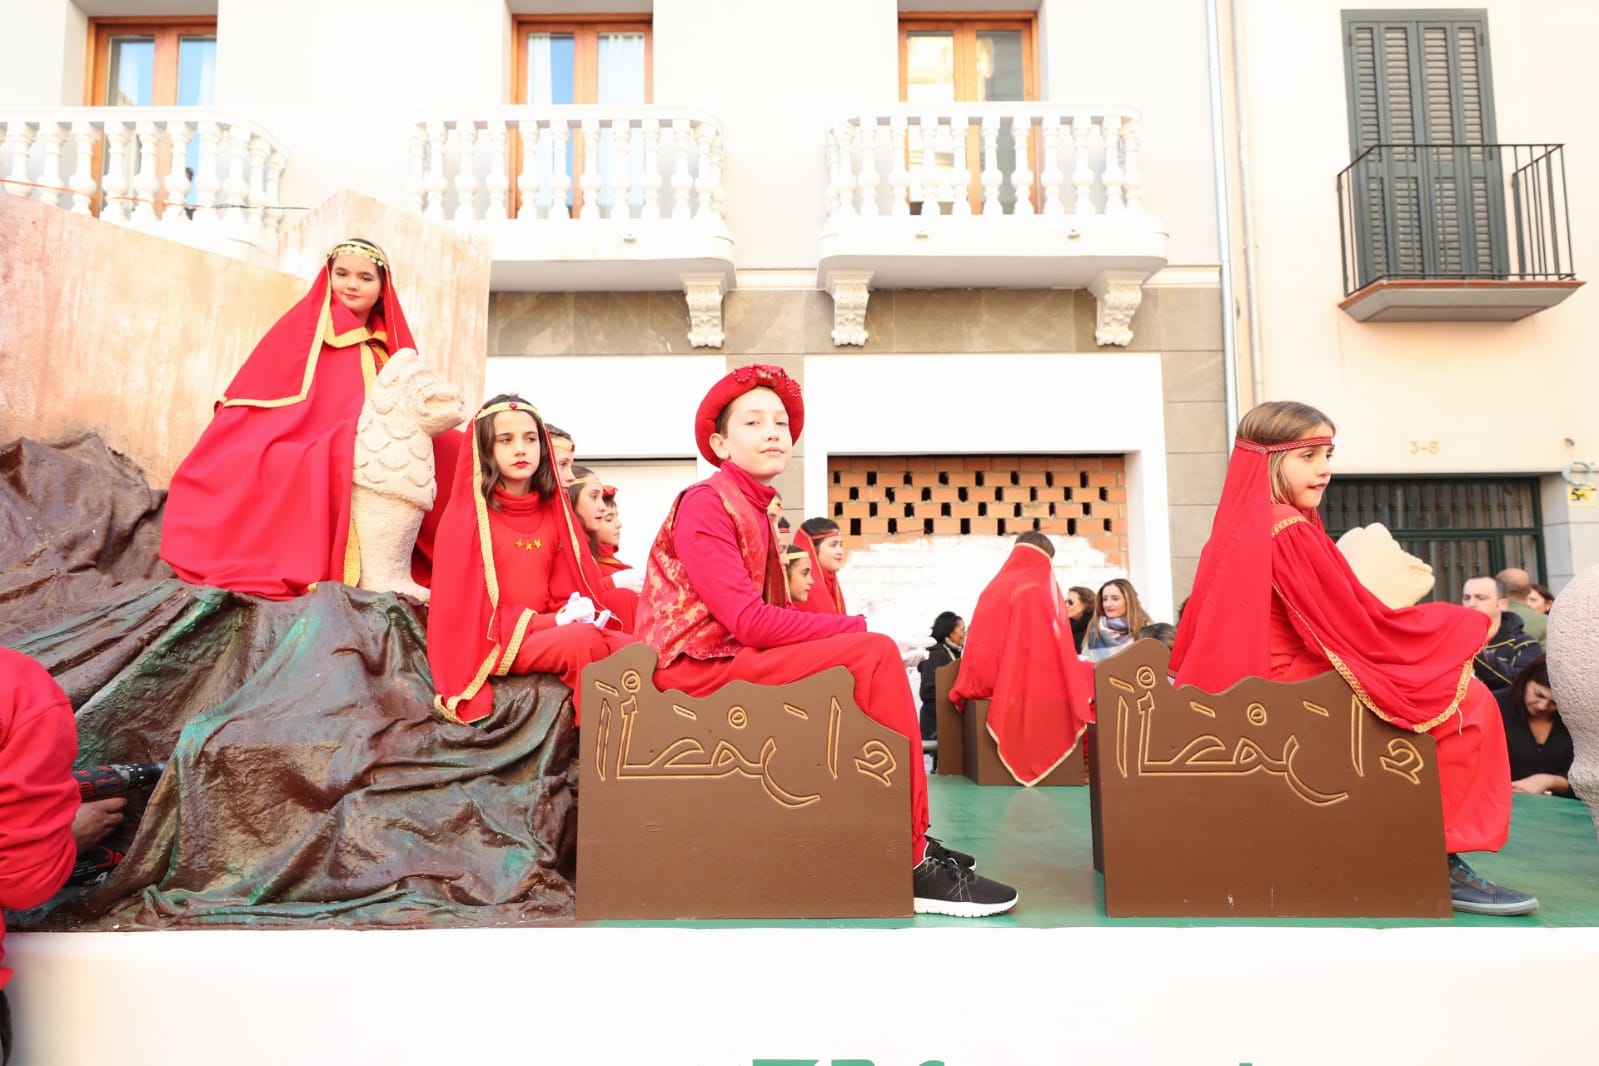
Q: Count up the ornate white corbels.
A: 3